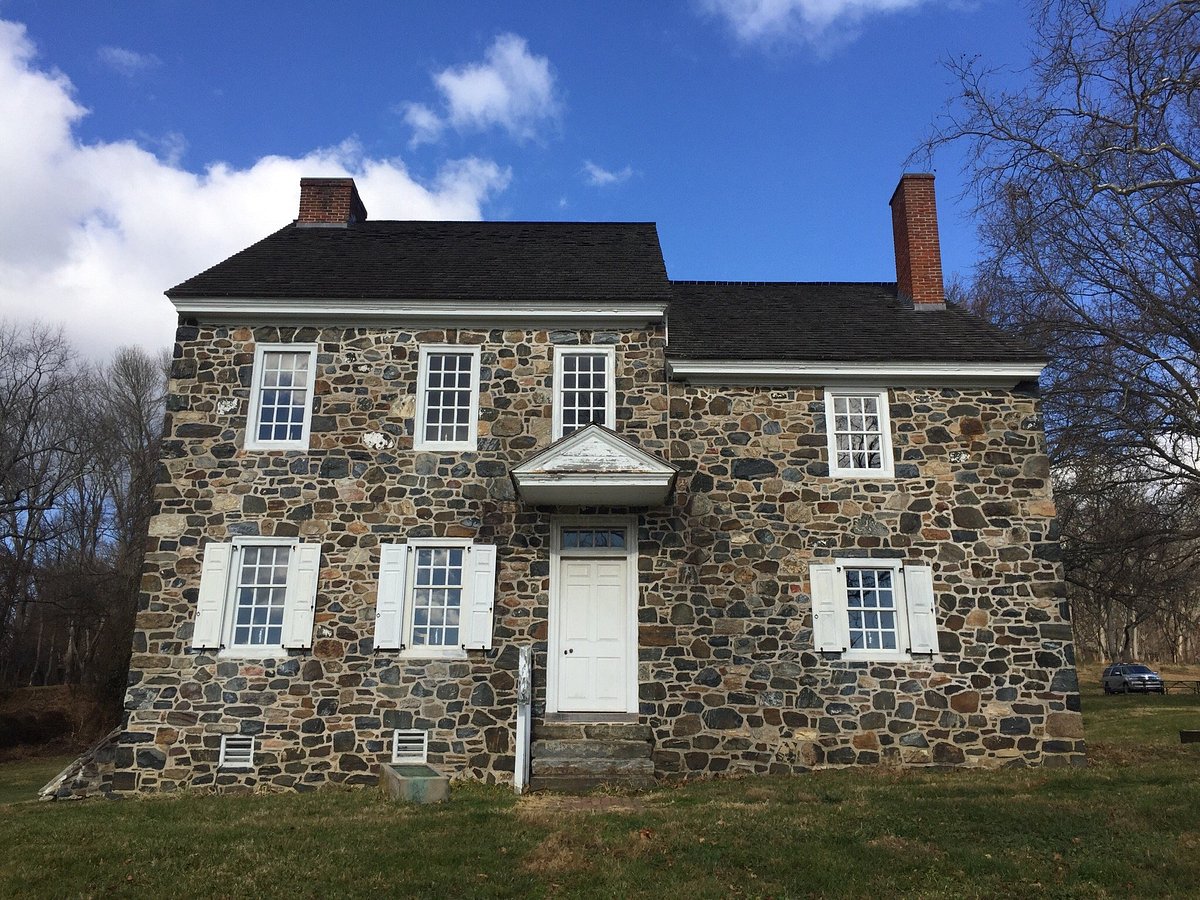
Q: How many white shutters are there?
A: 6